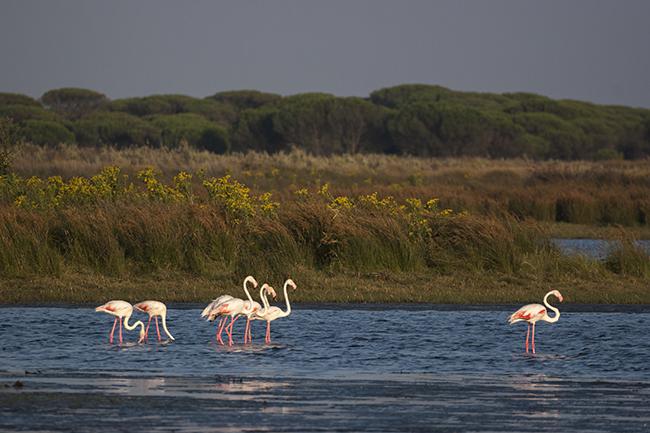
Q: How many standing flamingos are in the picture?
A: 7